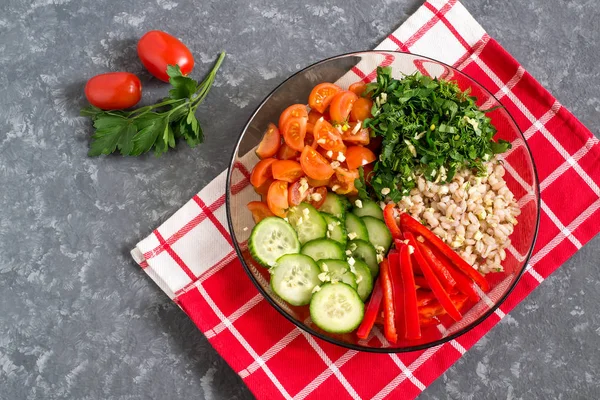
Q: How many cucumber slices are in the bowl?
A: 13